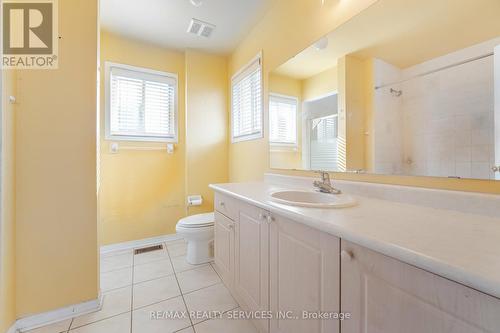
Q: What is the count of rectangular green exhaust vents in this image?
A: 0